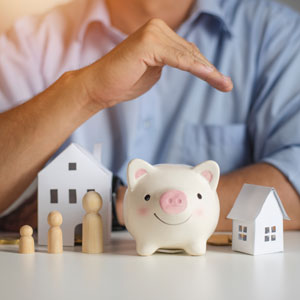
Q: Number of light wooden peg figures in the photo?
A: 3